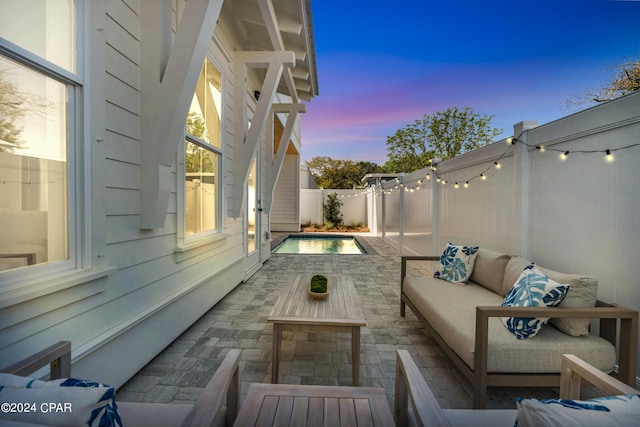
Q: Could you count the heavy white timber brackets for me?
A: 3